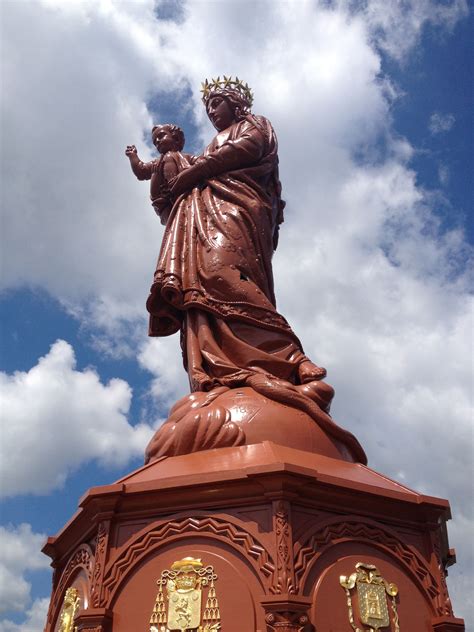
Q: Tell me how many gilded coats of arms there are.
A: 3